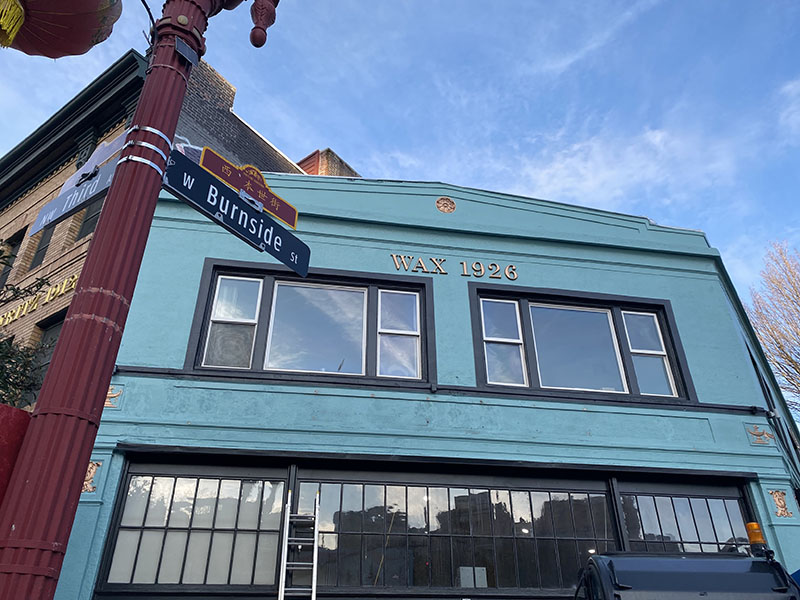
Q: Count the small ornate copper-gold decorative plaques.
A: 5